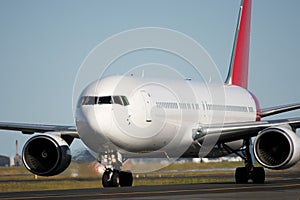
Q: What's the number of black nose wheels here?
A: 2